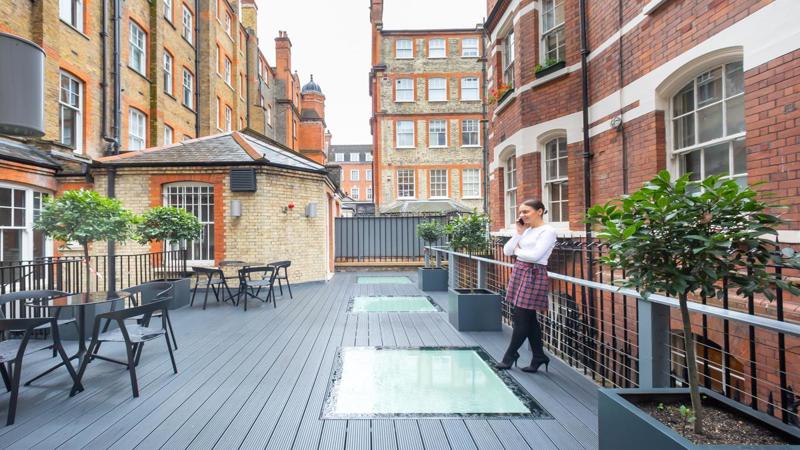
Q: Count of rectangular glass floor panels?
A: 3